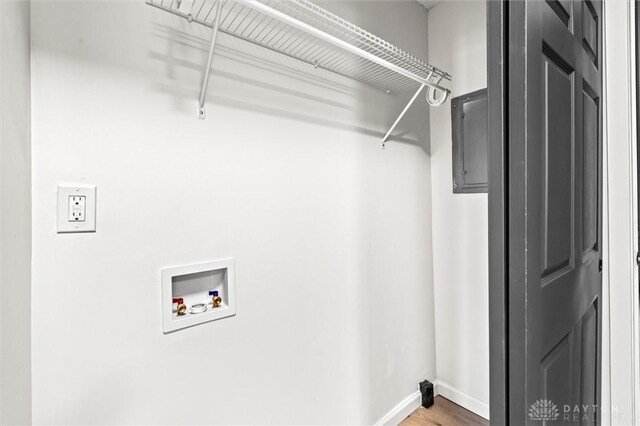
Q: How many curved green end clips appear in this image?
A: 0